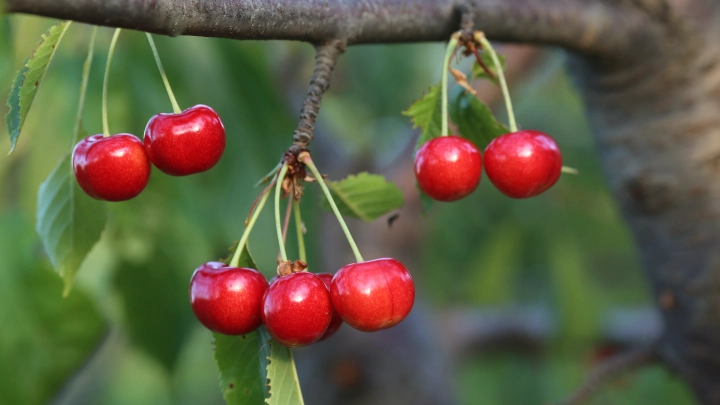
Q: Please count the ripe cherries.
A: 8